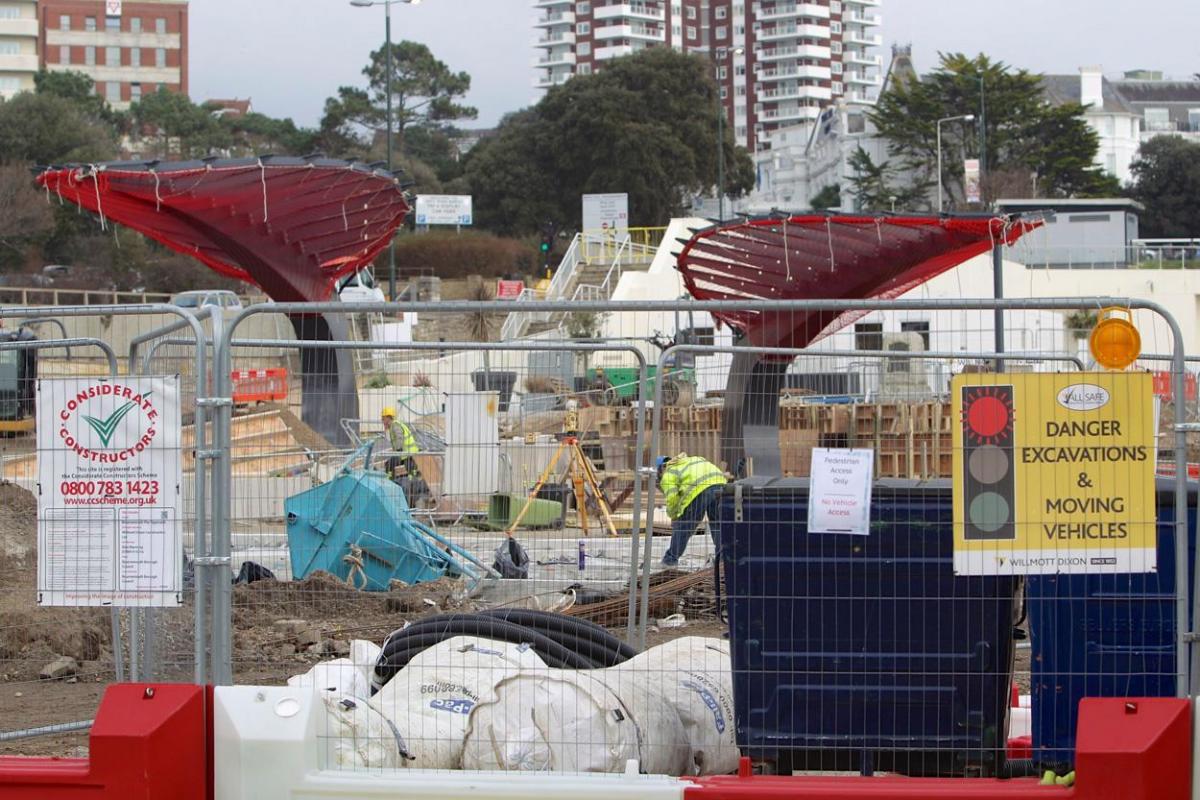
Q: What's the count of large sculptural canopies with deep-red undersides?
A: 2